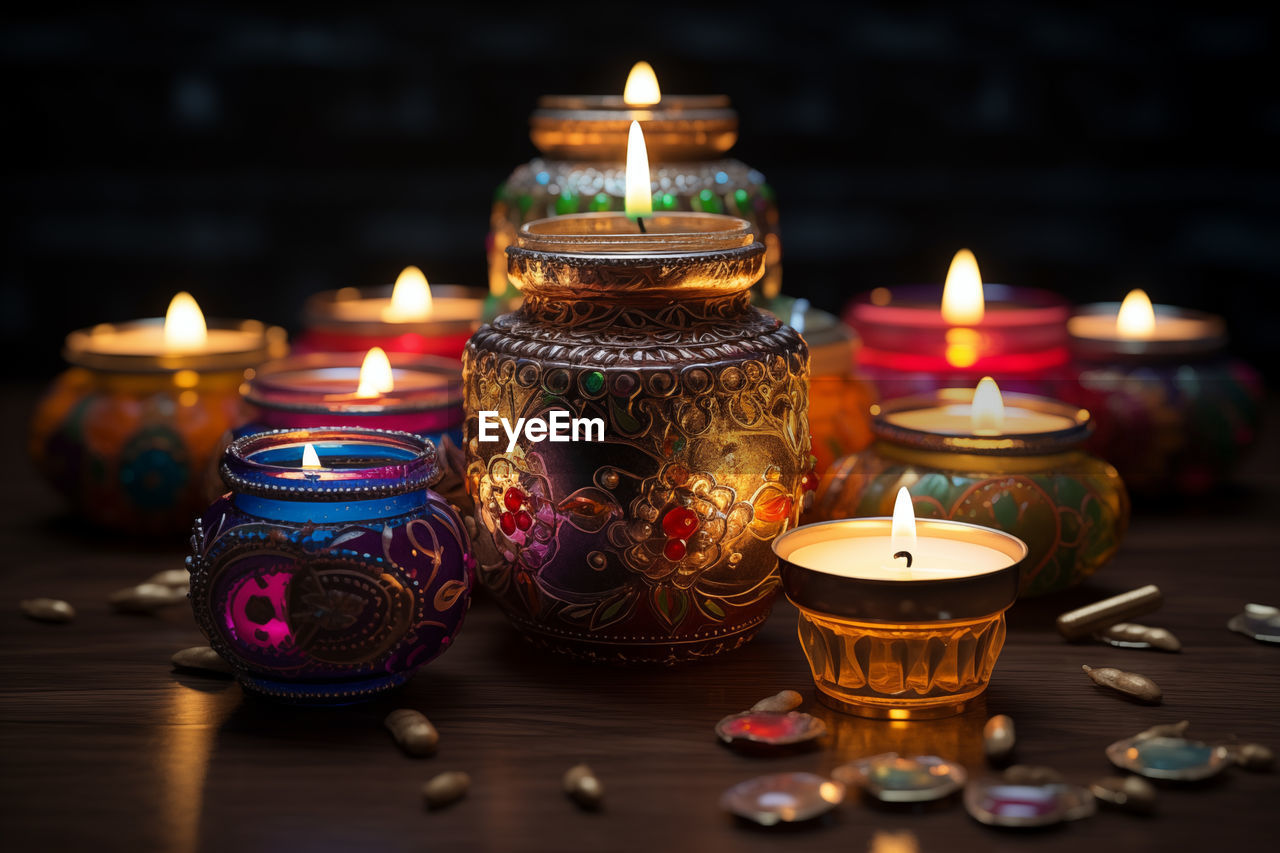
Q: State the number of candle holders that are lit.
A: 10